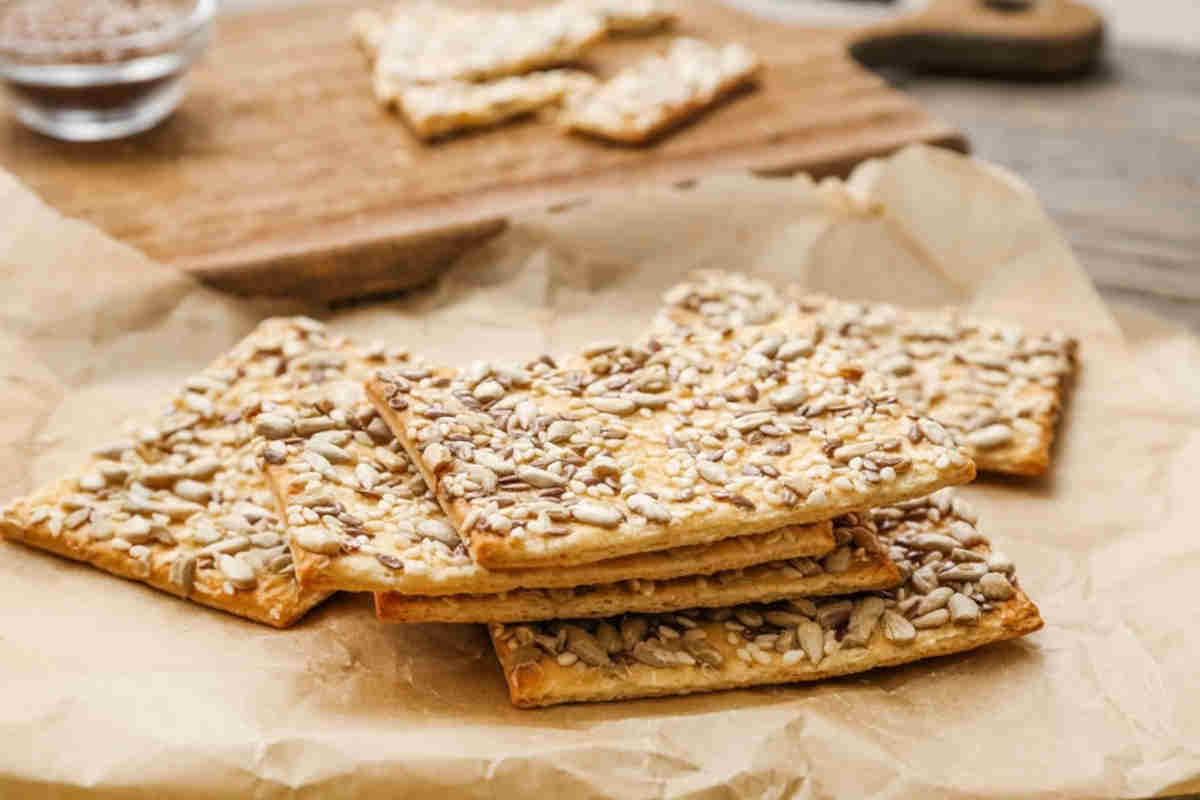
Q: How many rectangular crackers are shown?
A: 6